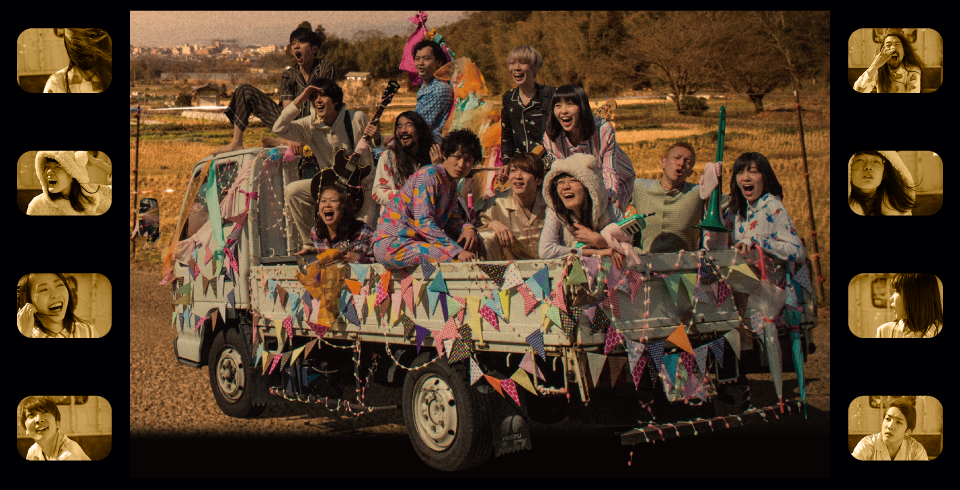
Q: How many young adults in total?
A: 12